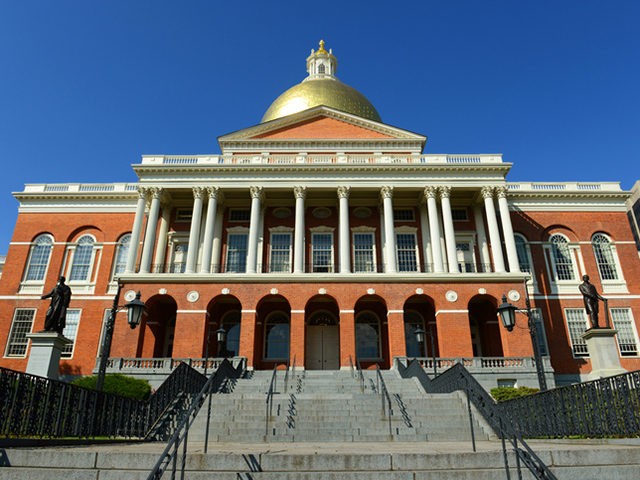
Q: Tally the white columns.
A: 12